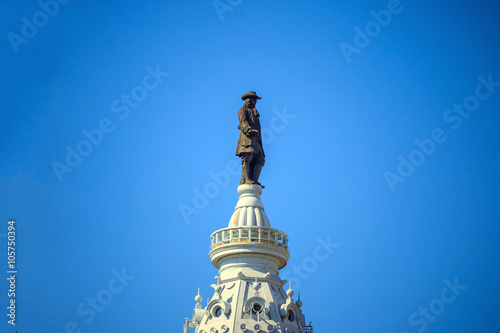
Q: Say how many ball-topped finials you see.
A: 5